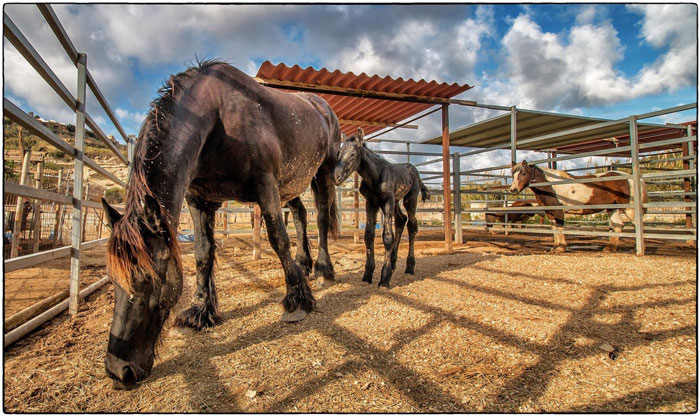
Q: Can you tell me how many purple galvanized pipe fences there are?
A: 0